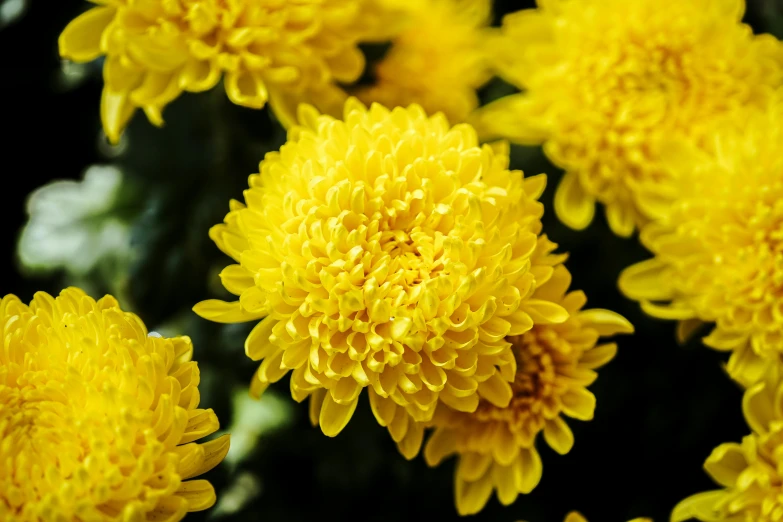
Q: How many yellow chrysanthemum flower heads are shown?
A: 8